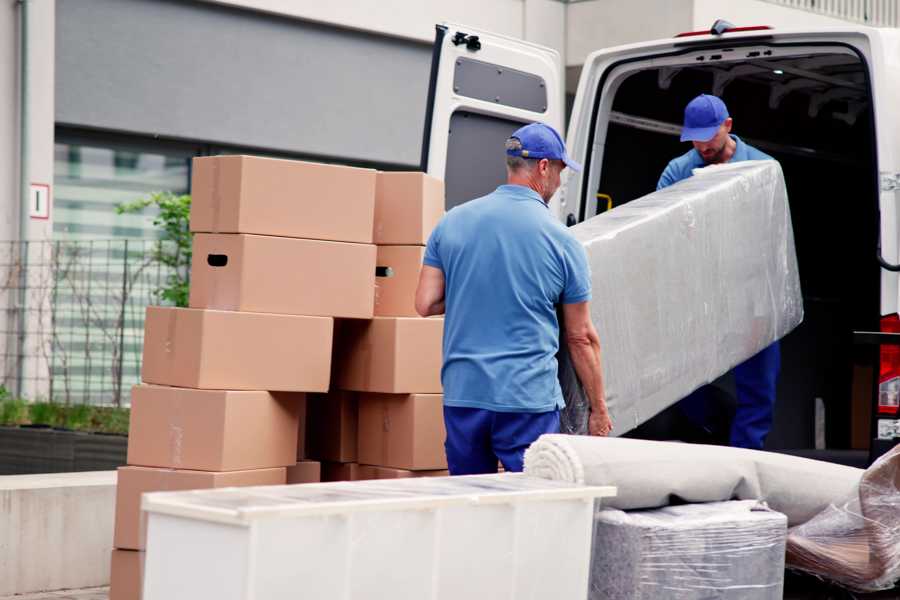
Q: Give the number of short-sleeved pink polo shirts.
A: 0